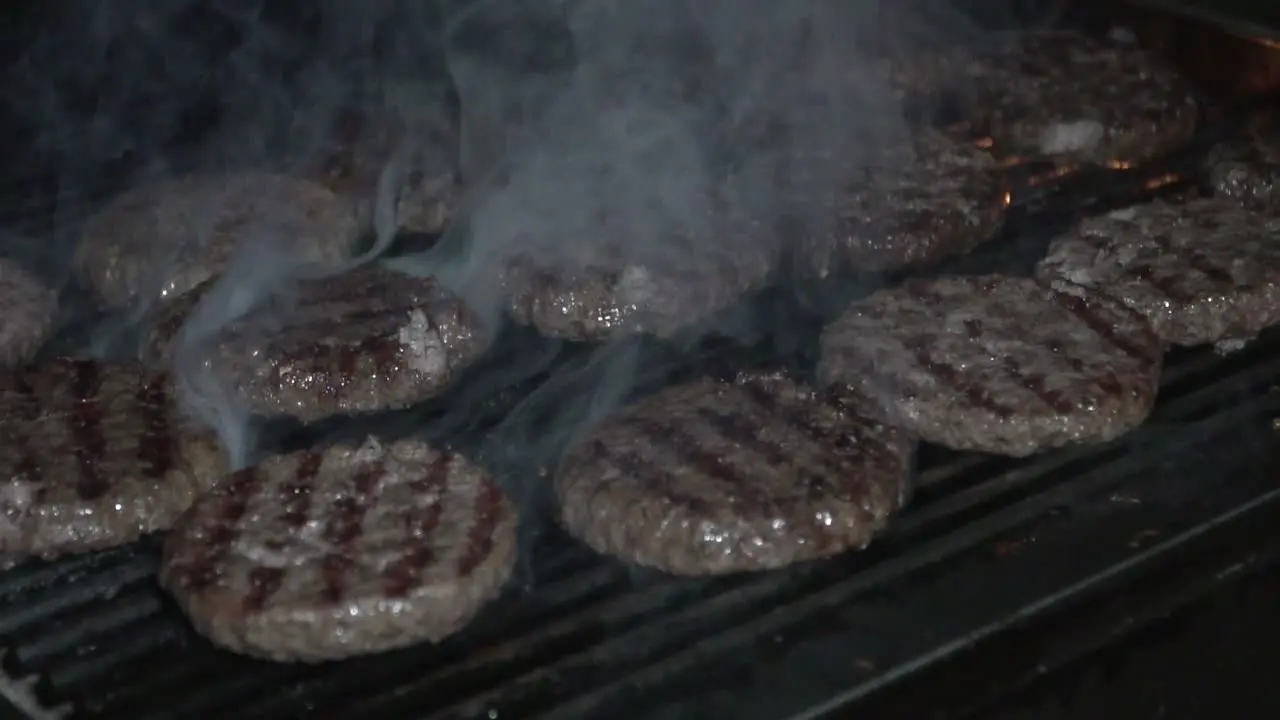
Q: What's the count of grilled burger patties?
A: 13